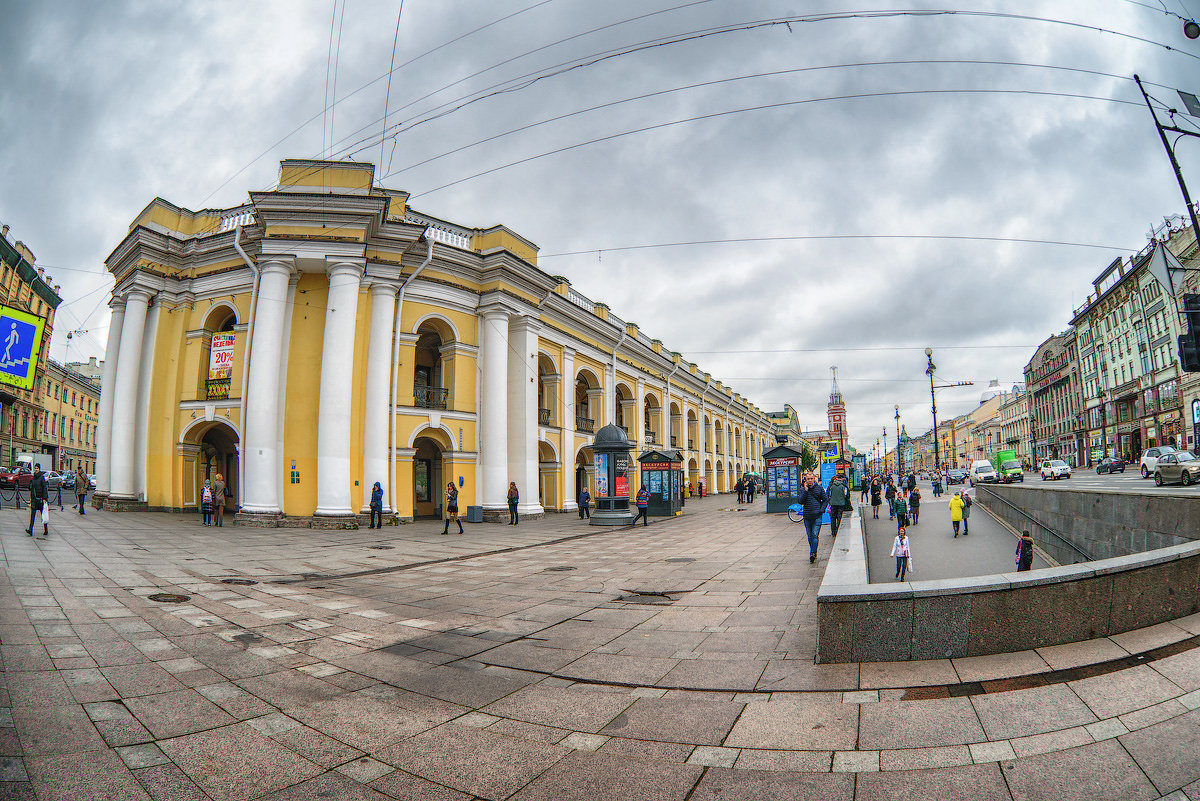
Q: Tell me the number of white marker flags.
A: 0